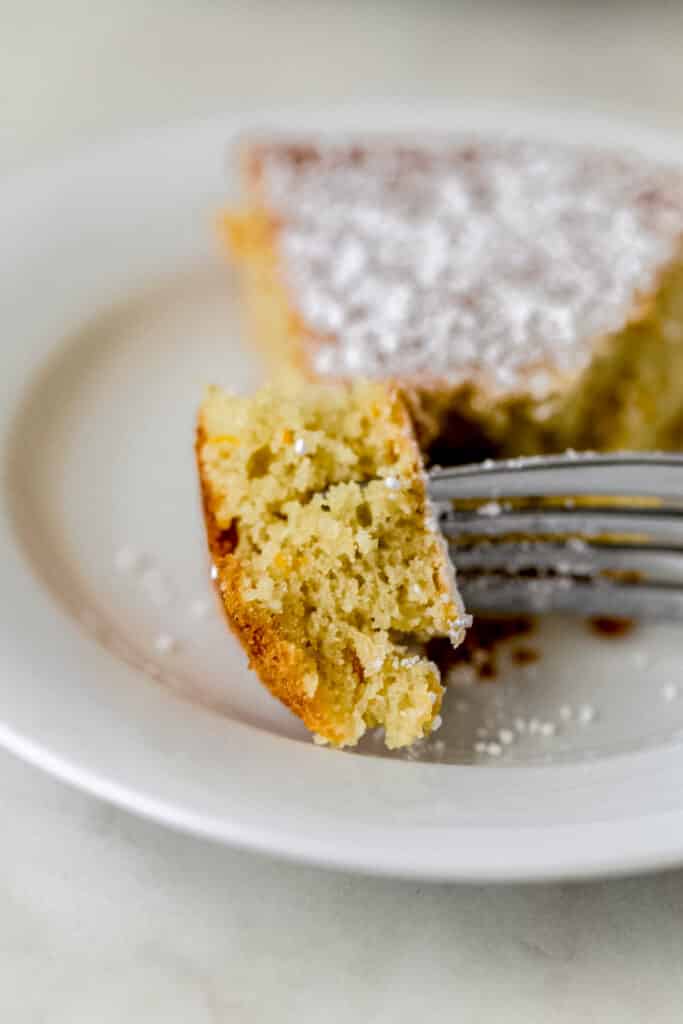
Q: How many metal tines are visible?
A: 4